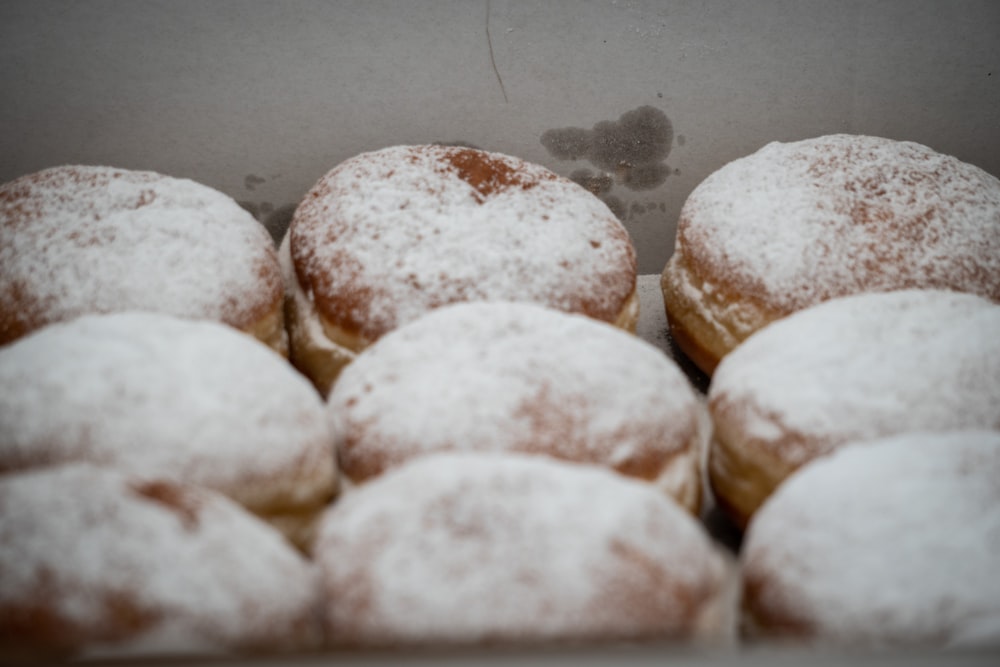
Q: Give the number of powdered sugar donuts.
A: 9